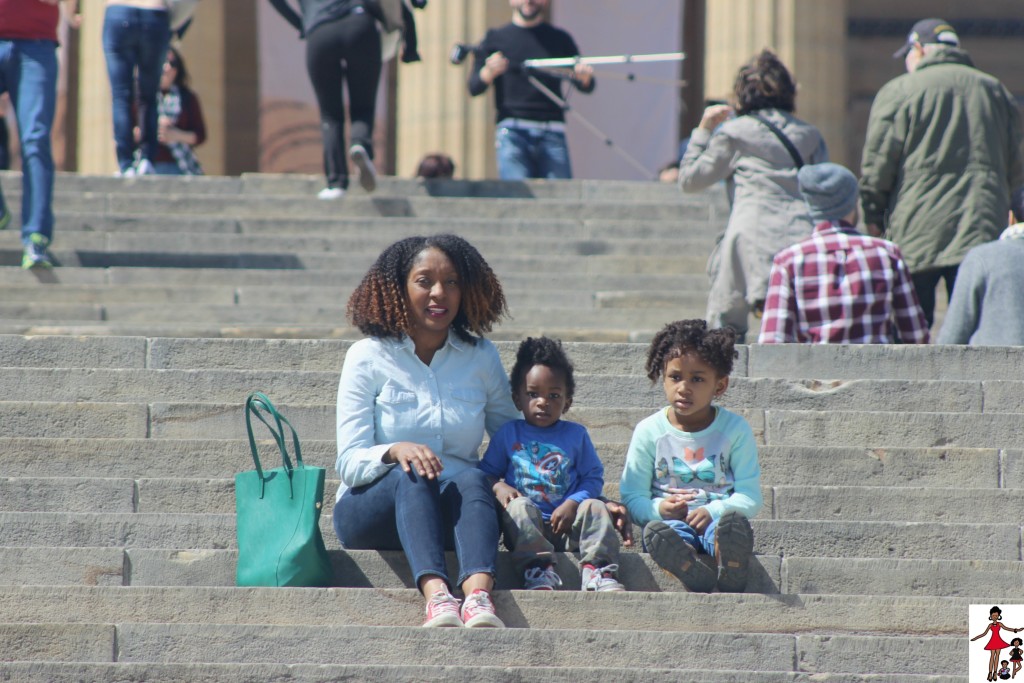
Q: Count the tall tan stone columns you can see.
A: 3